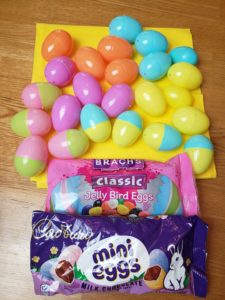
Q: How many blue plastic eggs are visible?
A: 4